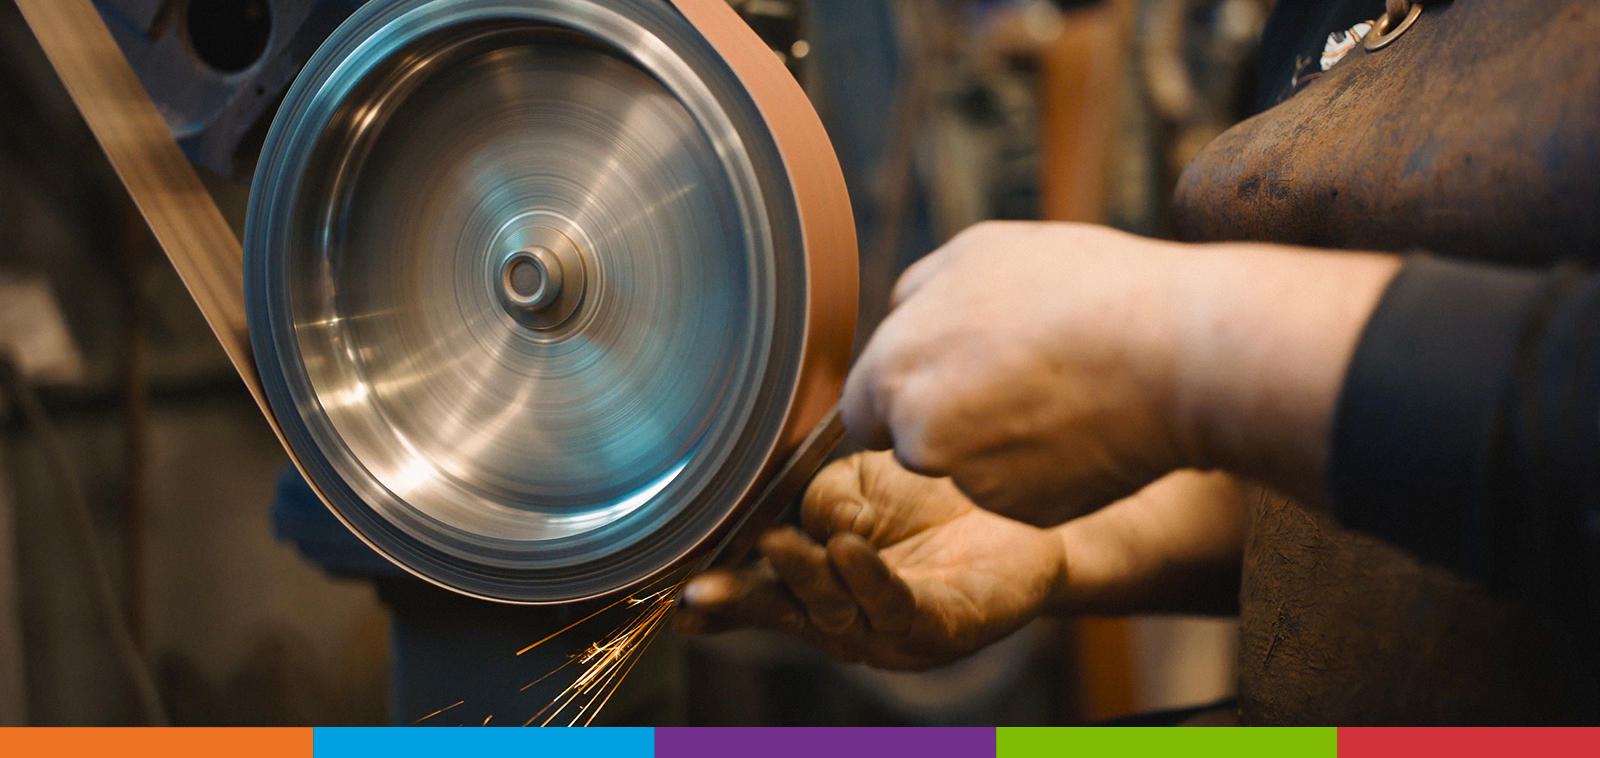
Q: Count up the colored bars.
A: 5